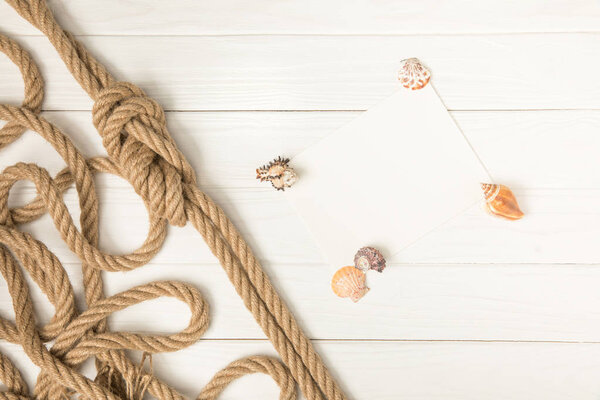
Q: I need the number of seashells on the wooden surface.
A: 5